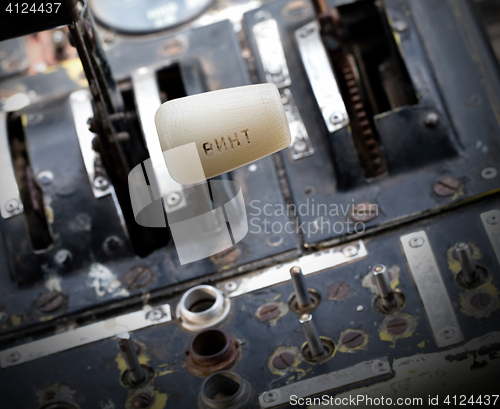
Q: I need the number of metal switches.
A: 5